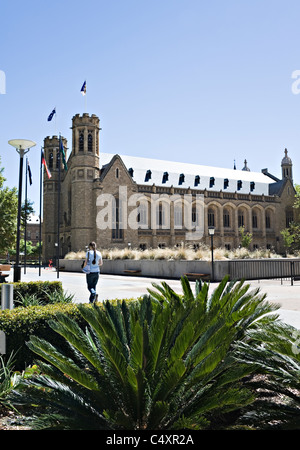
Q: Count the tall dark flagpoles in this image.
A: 3